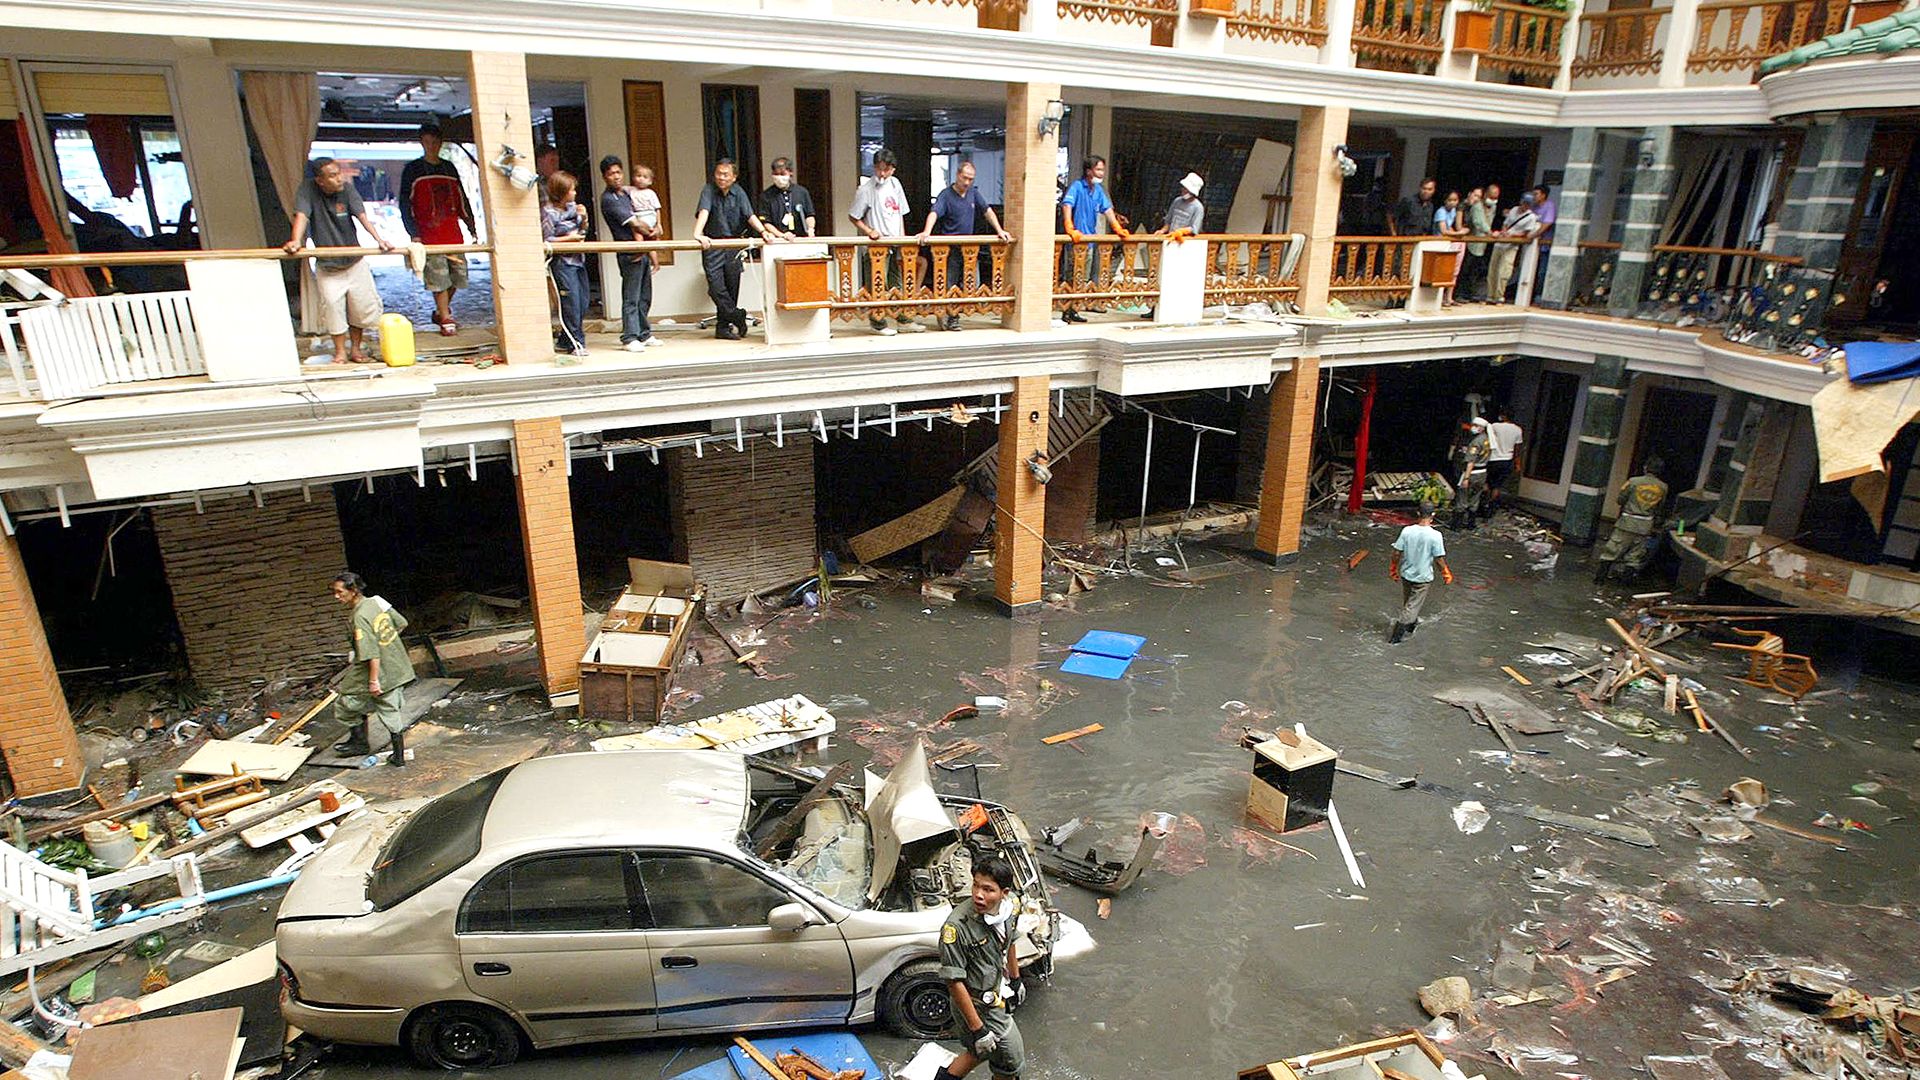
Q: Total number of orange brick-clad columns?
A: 7